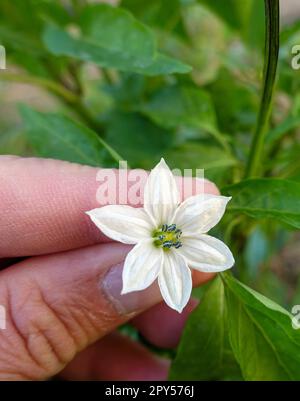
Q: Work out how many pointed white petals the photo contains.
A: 6